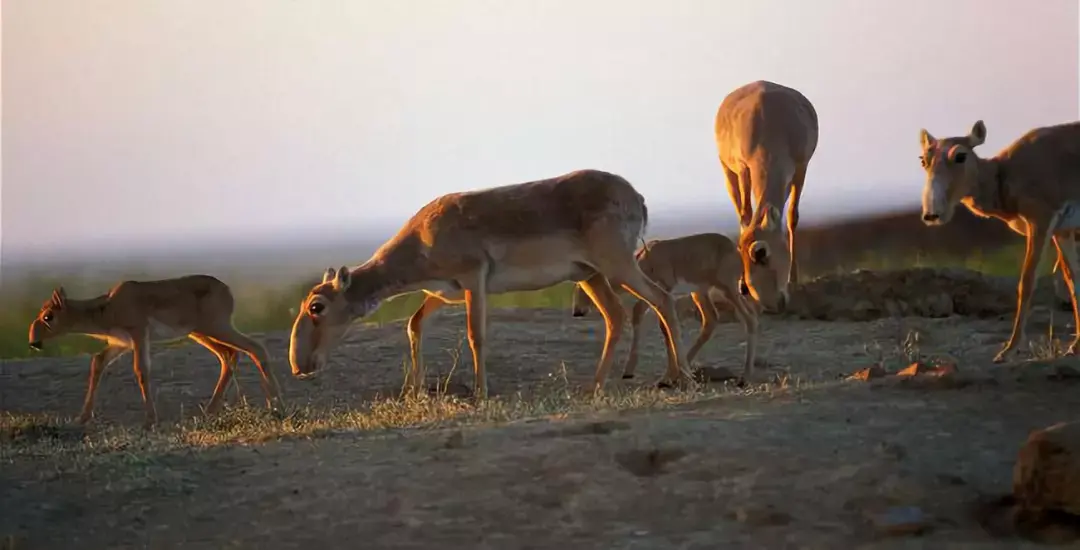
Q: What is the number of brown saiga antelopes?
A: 5